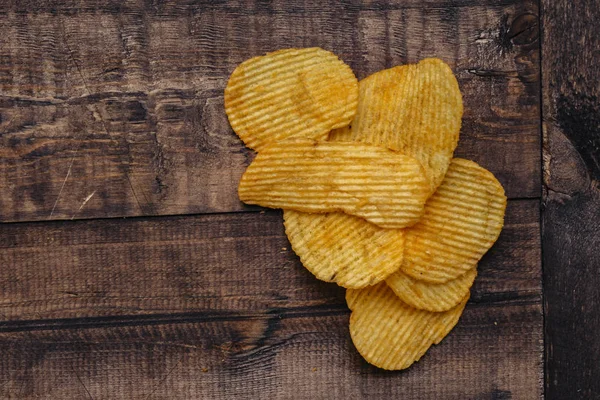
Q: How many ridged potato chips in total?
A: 7